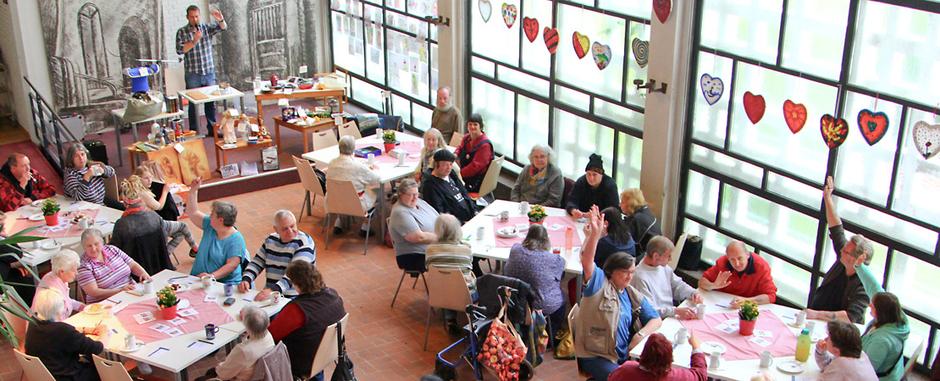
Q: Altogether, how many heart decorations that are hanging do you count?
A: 14